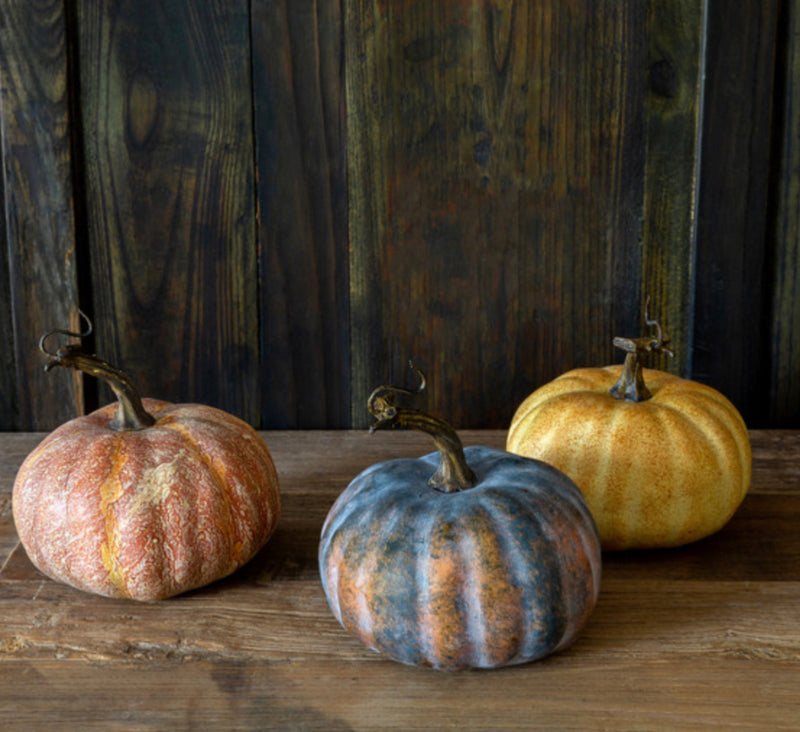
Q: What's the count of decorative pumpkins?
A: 3